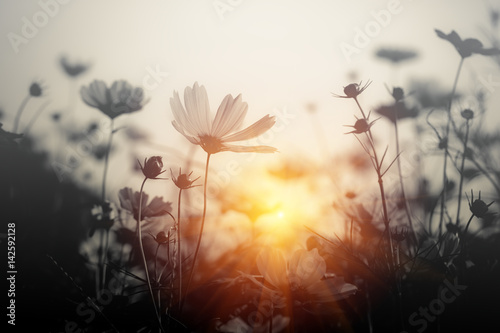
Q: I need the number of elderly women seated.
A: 0